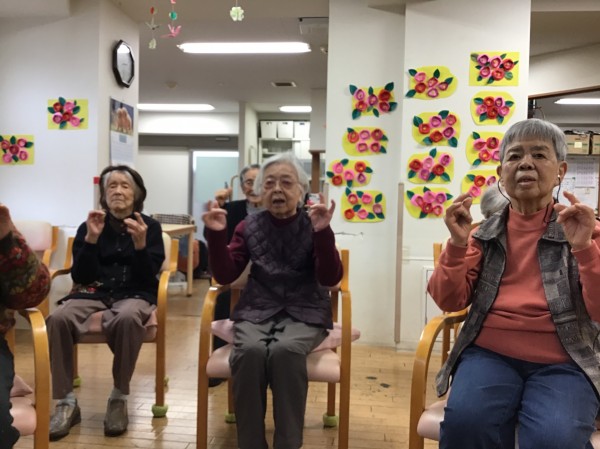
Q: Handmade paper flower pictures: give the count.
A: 14